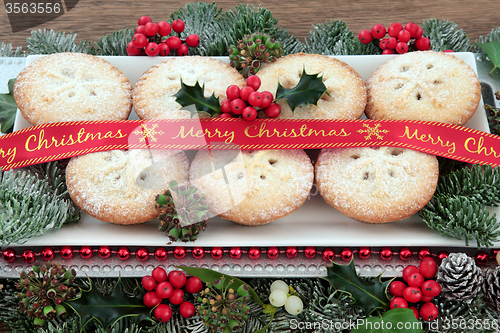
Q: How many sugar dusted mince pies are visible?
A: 7